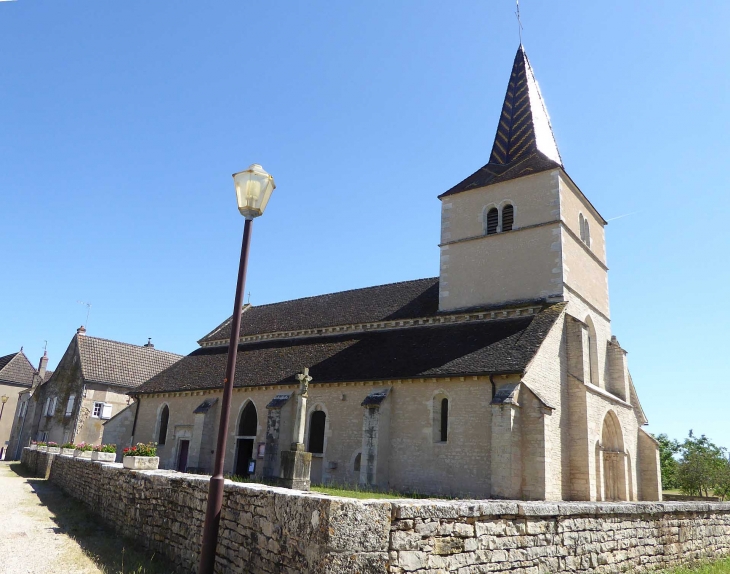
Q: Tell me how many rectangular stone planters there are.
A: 7